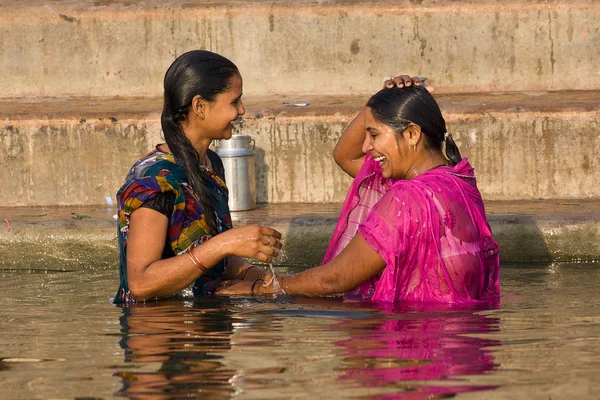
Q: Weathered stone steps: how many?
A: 3